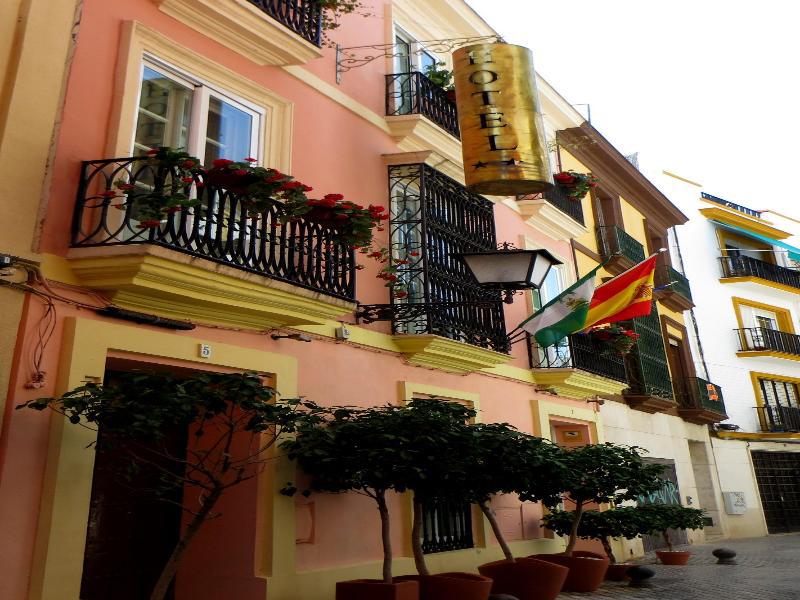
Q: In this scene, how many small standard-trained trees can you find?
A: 7